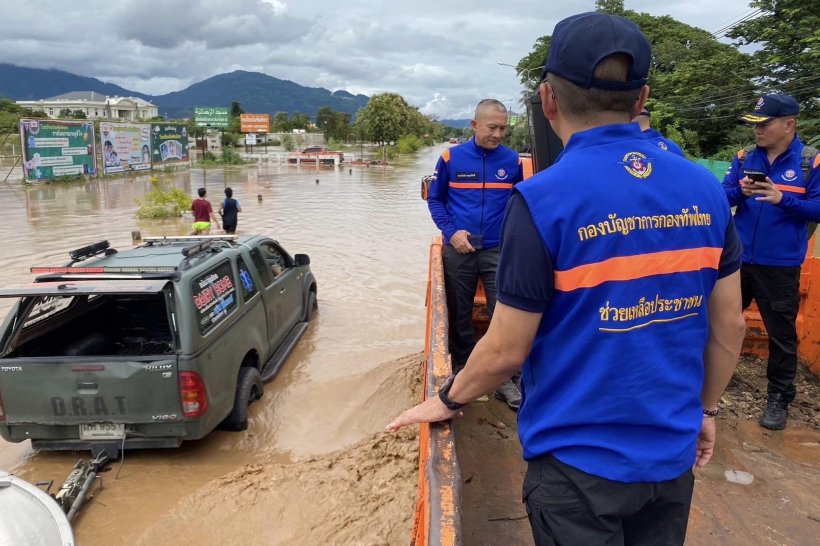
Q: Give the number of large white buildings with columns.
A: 1